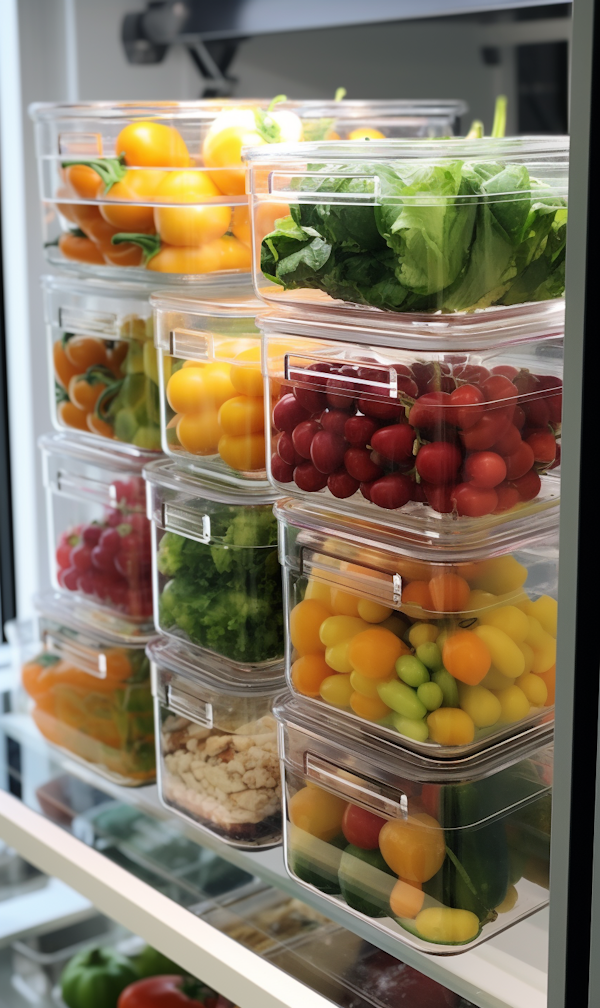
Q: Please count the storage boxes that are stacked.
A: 11